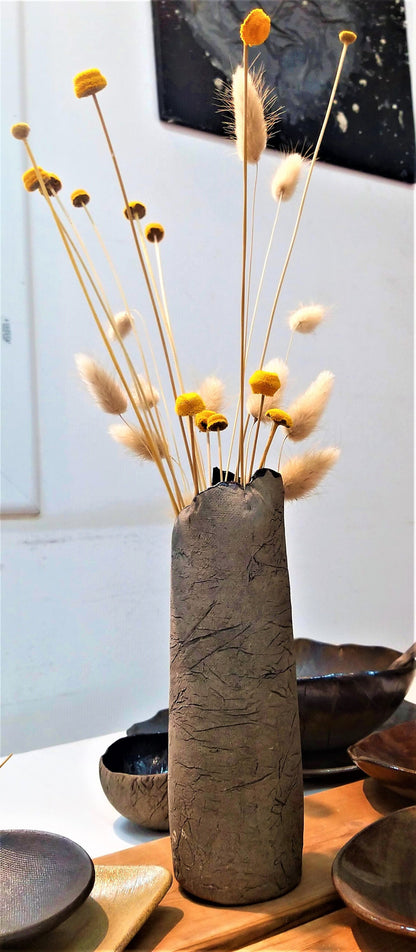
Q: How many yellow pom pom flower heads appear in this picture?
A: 14